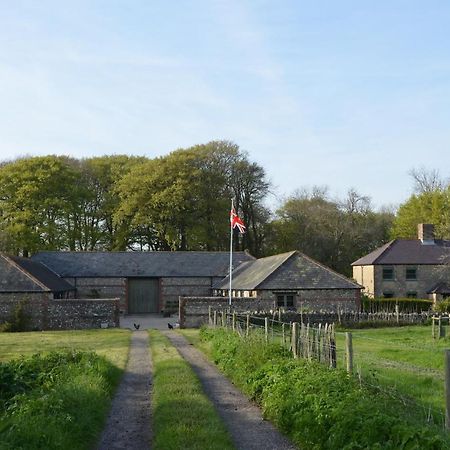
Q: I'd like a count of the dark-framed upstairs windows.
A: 2